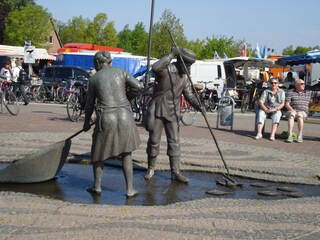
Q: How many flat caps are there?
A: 1